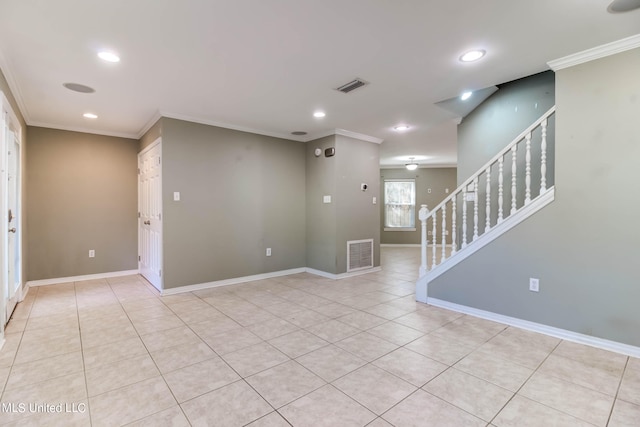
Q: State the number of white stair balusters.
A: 10